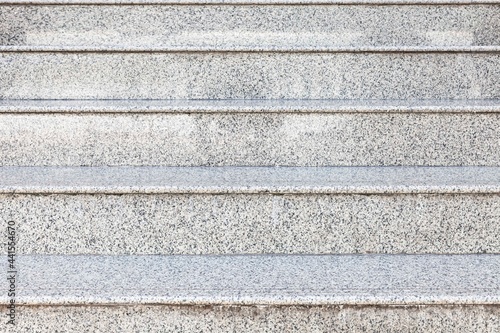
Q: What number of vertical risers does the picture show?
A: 5